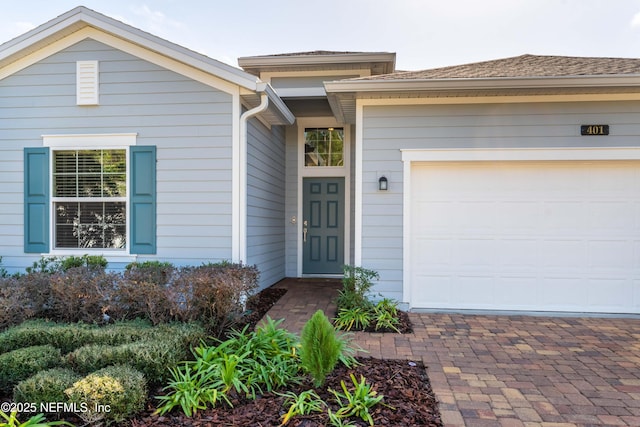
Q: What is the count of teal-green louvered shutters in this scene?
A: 2